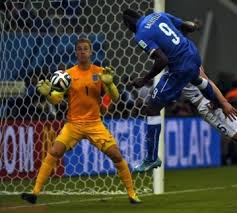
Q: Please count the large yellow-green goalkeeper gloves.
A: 2